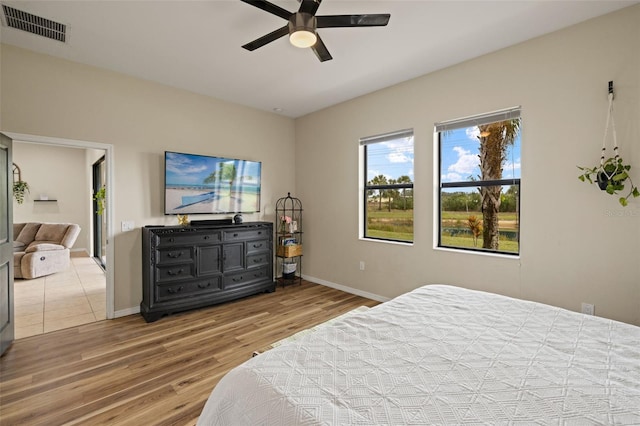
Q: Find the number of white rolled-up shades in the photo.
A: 2